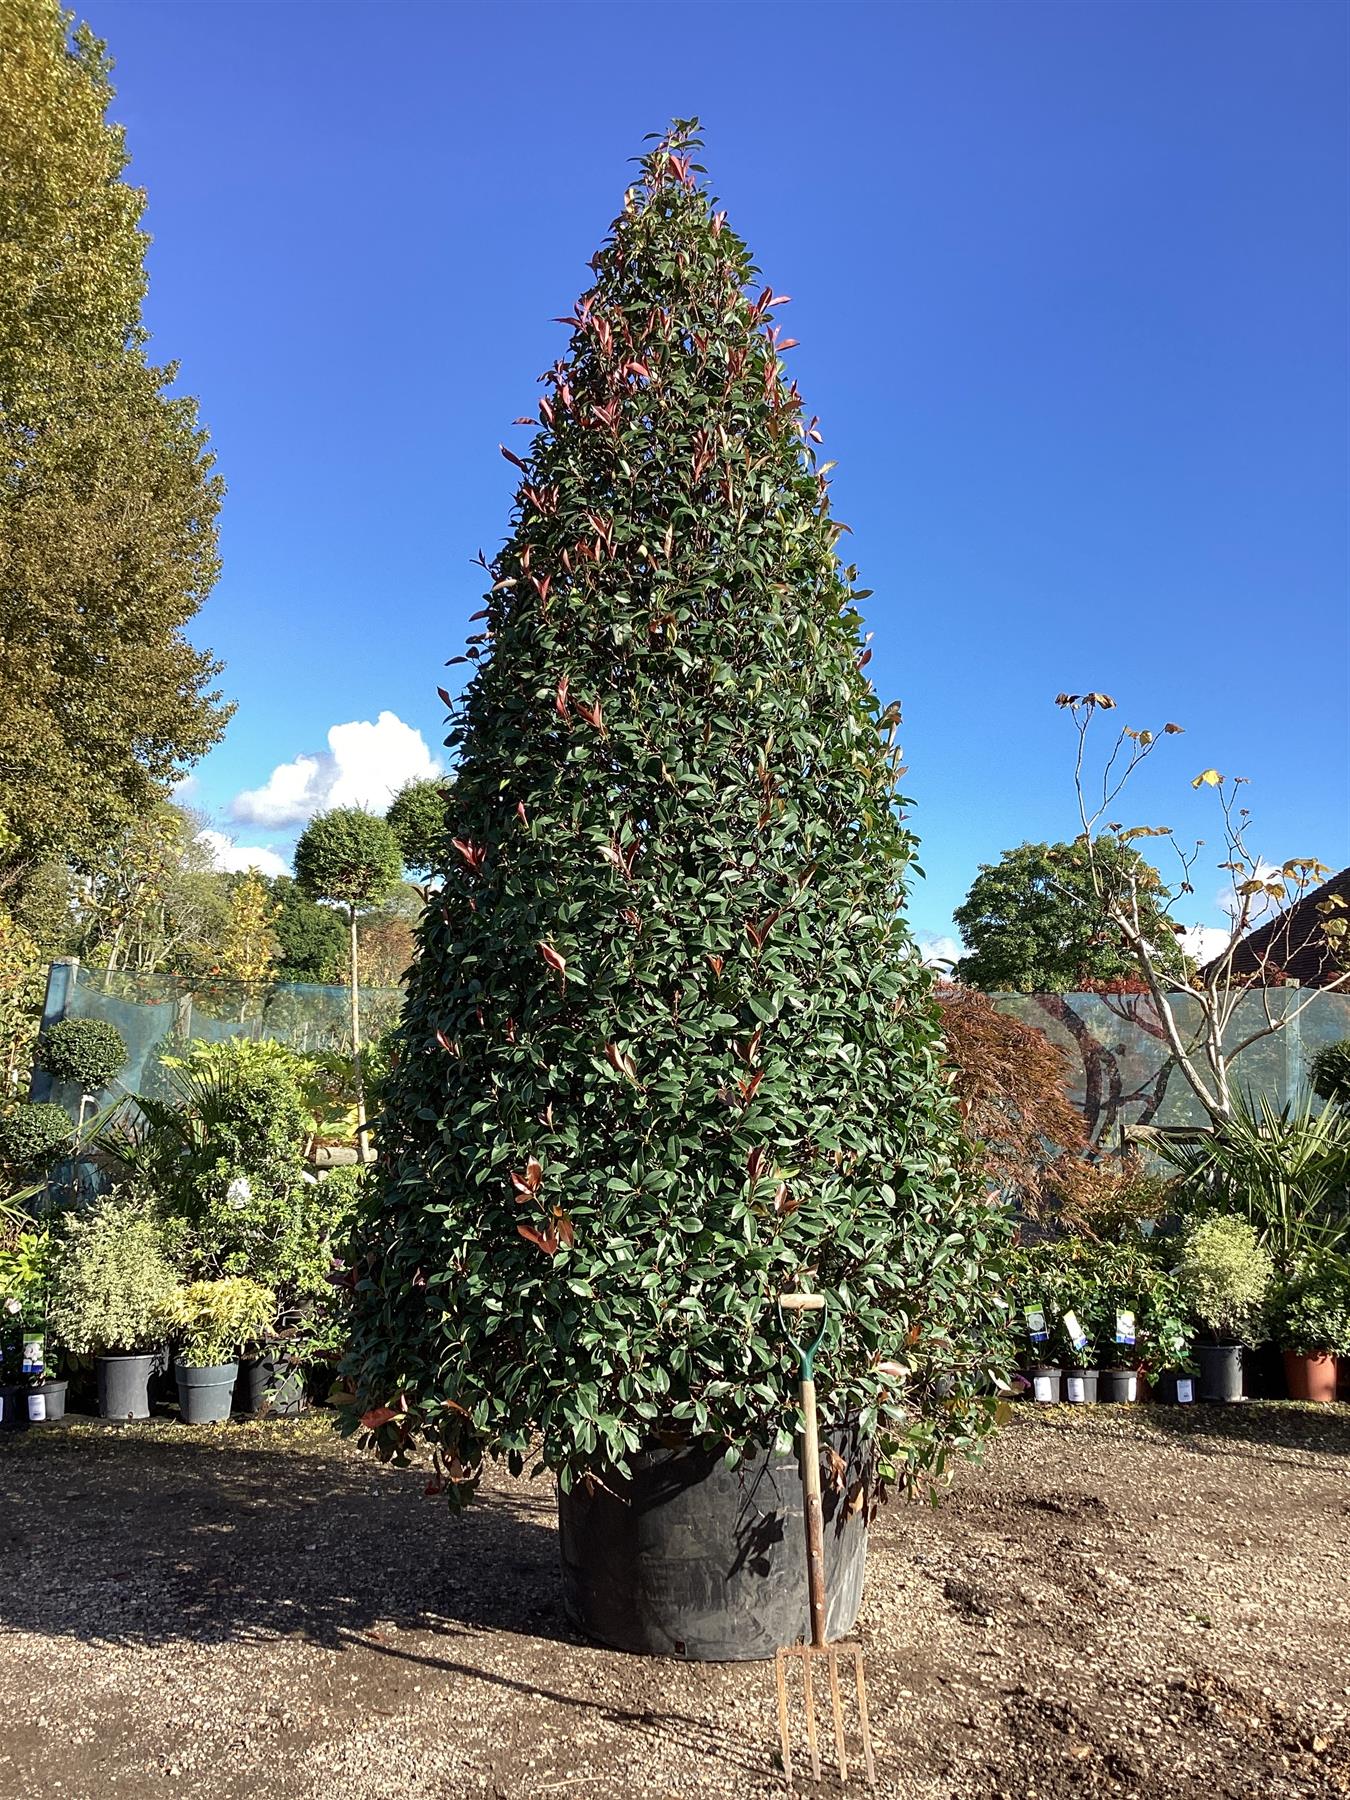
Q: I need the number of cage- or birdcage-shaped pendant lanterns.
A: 0